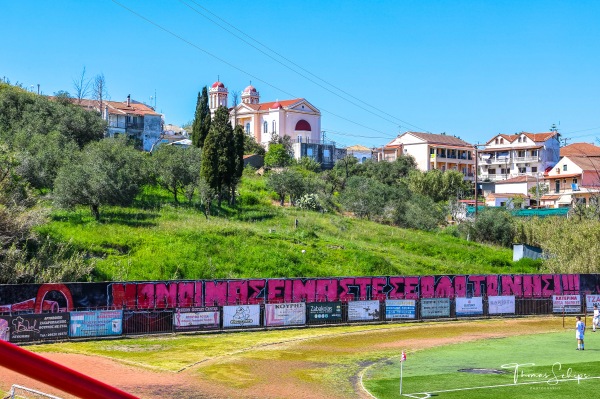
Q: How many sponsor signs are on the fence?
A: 13